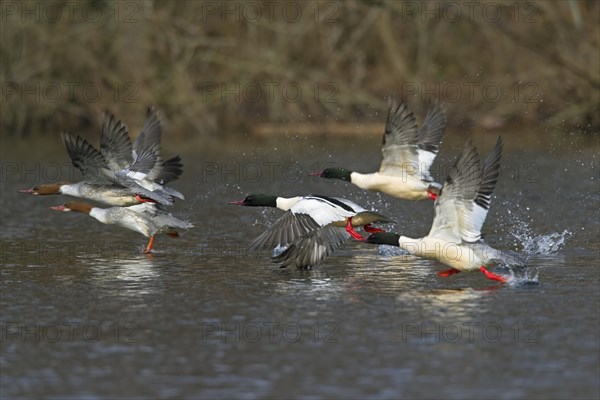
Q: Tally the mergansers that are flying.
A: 5